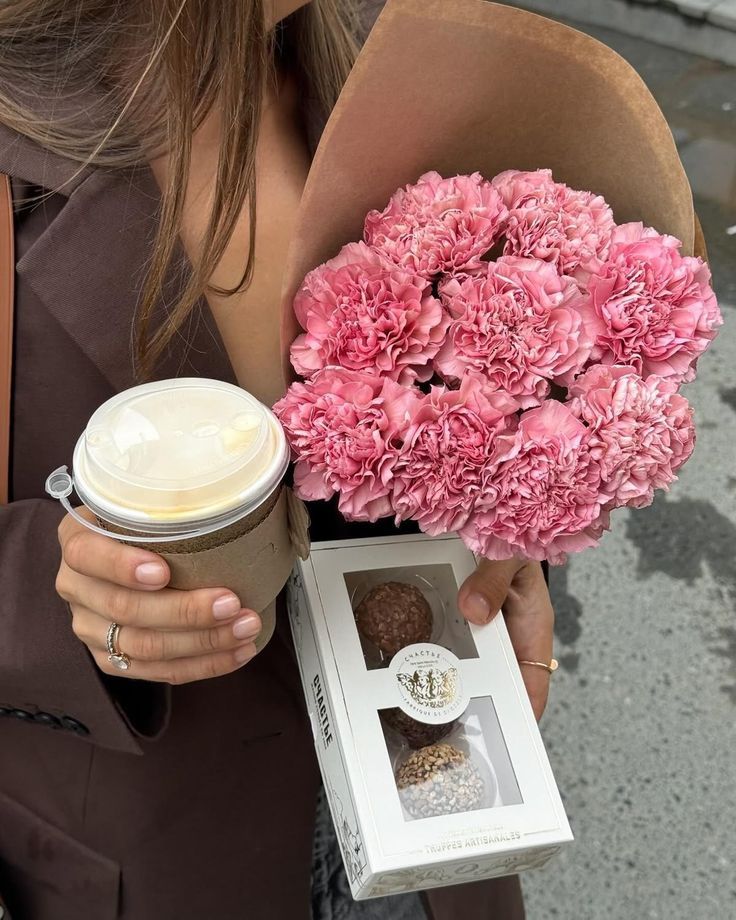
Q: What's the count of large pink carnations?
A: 9